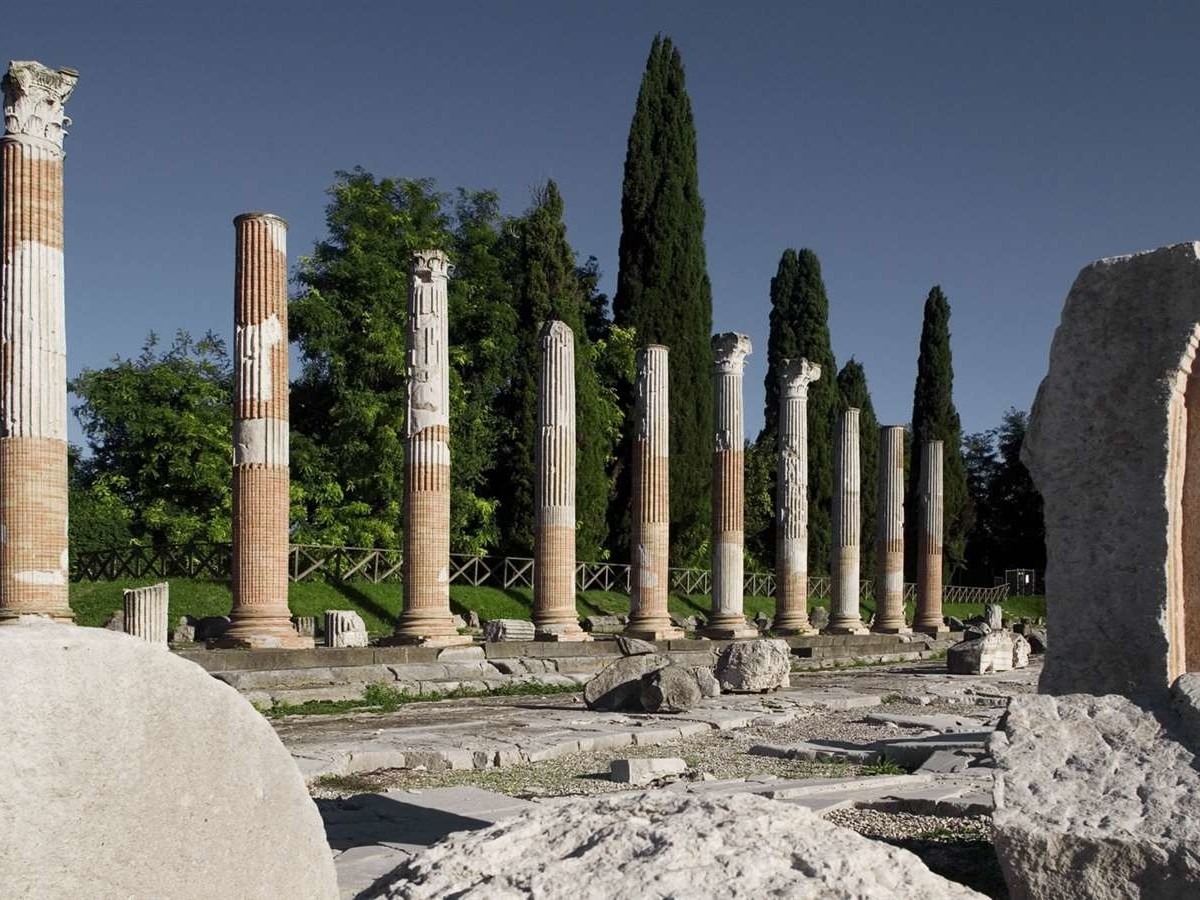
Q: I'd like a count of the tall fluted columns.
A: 10